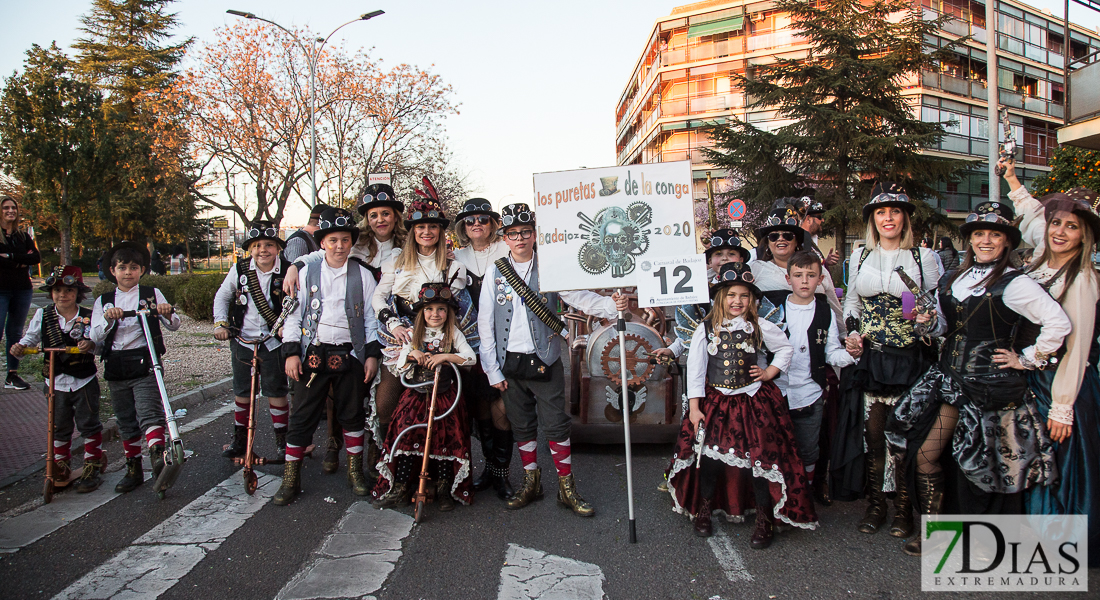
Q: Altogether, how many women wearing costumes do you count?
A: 7